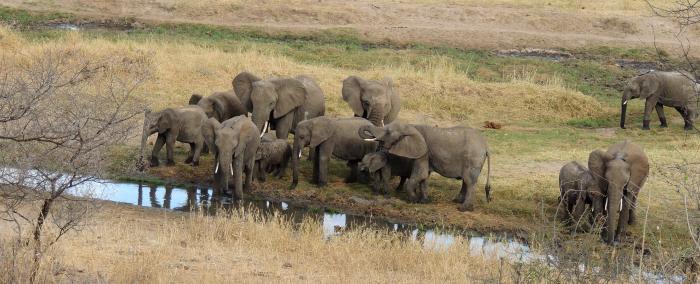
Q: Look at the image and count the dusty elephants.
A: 12